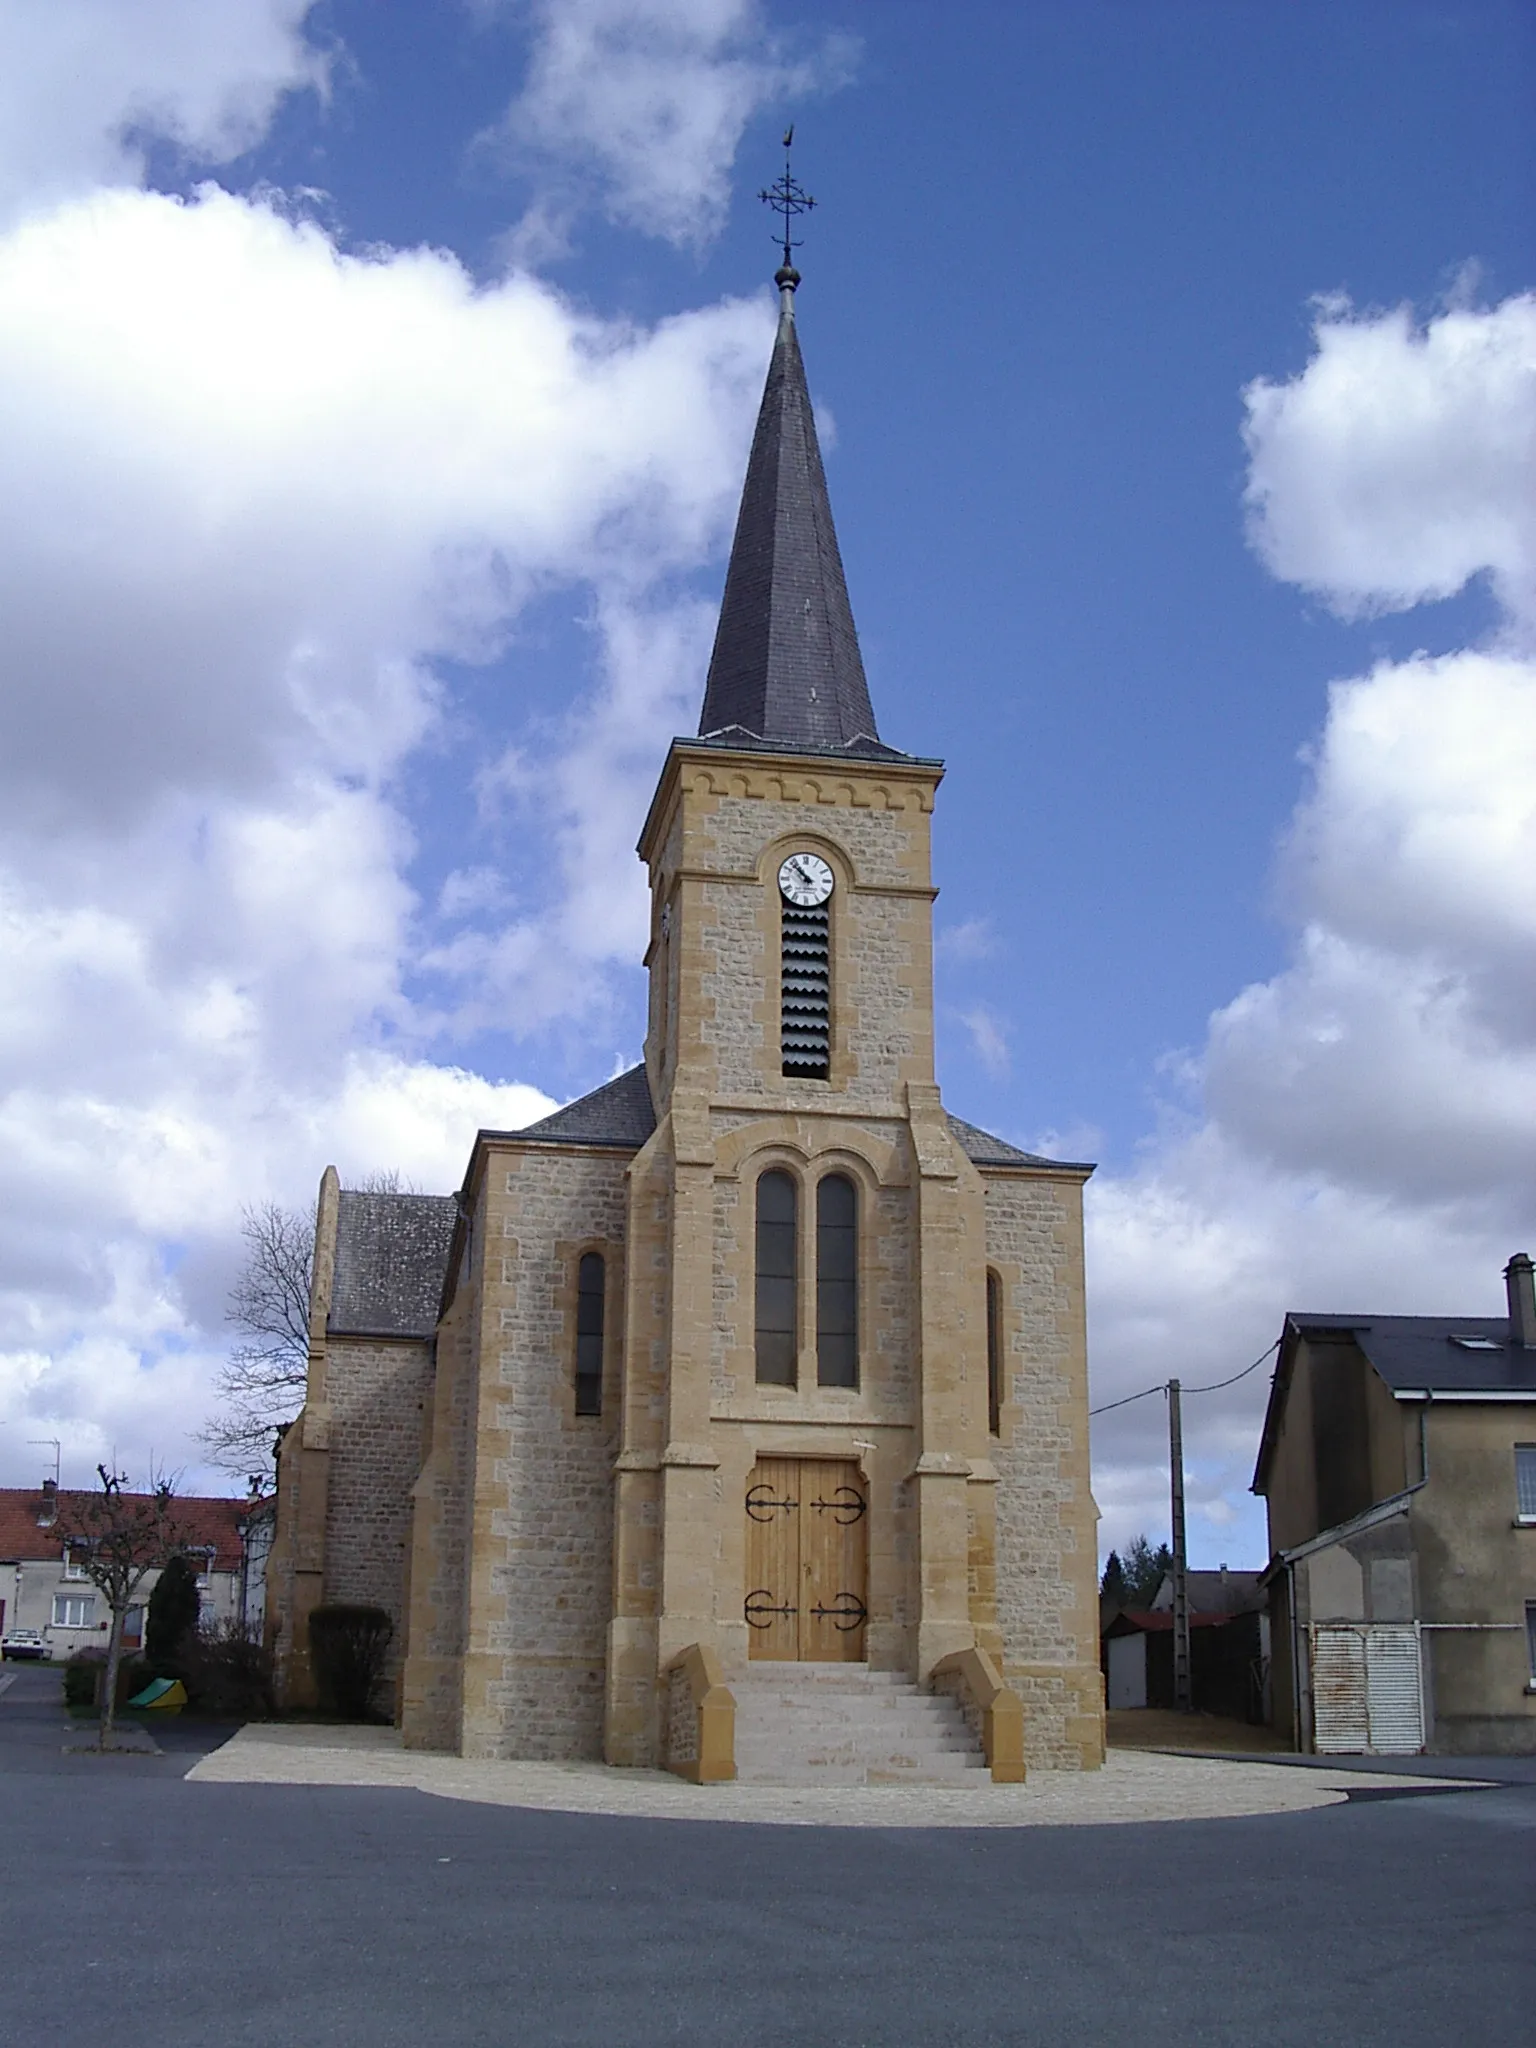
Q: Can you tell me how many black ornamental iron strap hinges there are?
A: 4